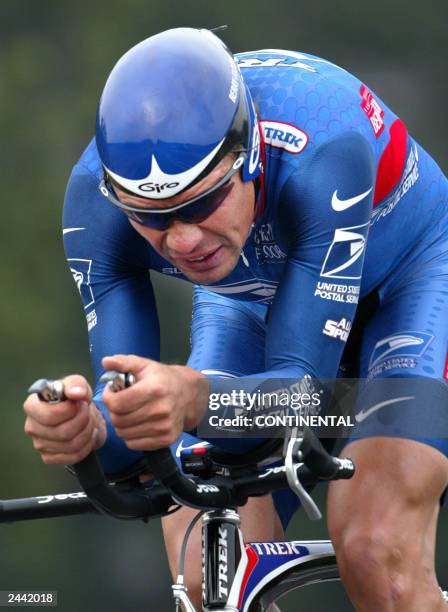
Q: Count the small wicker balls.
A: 0